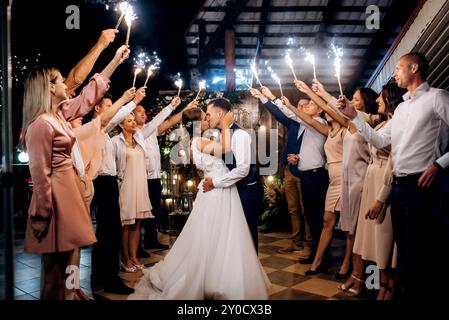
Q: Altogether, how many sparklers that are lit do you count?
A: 12